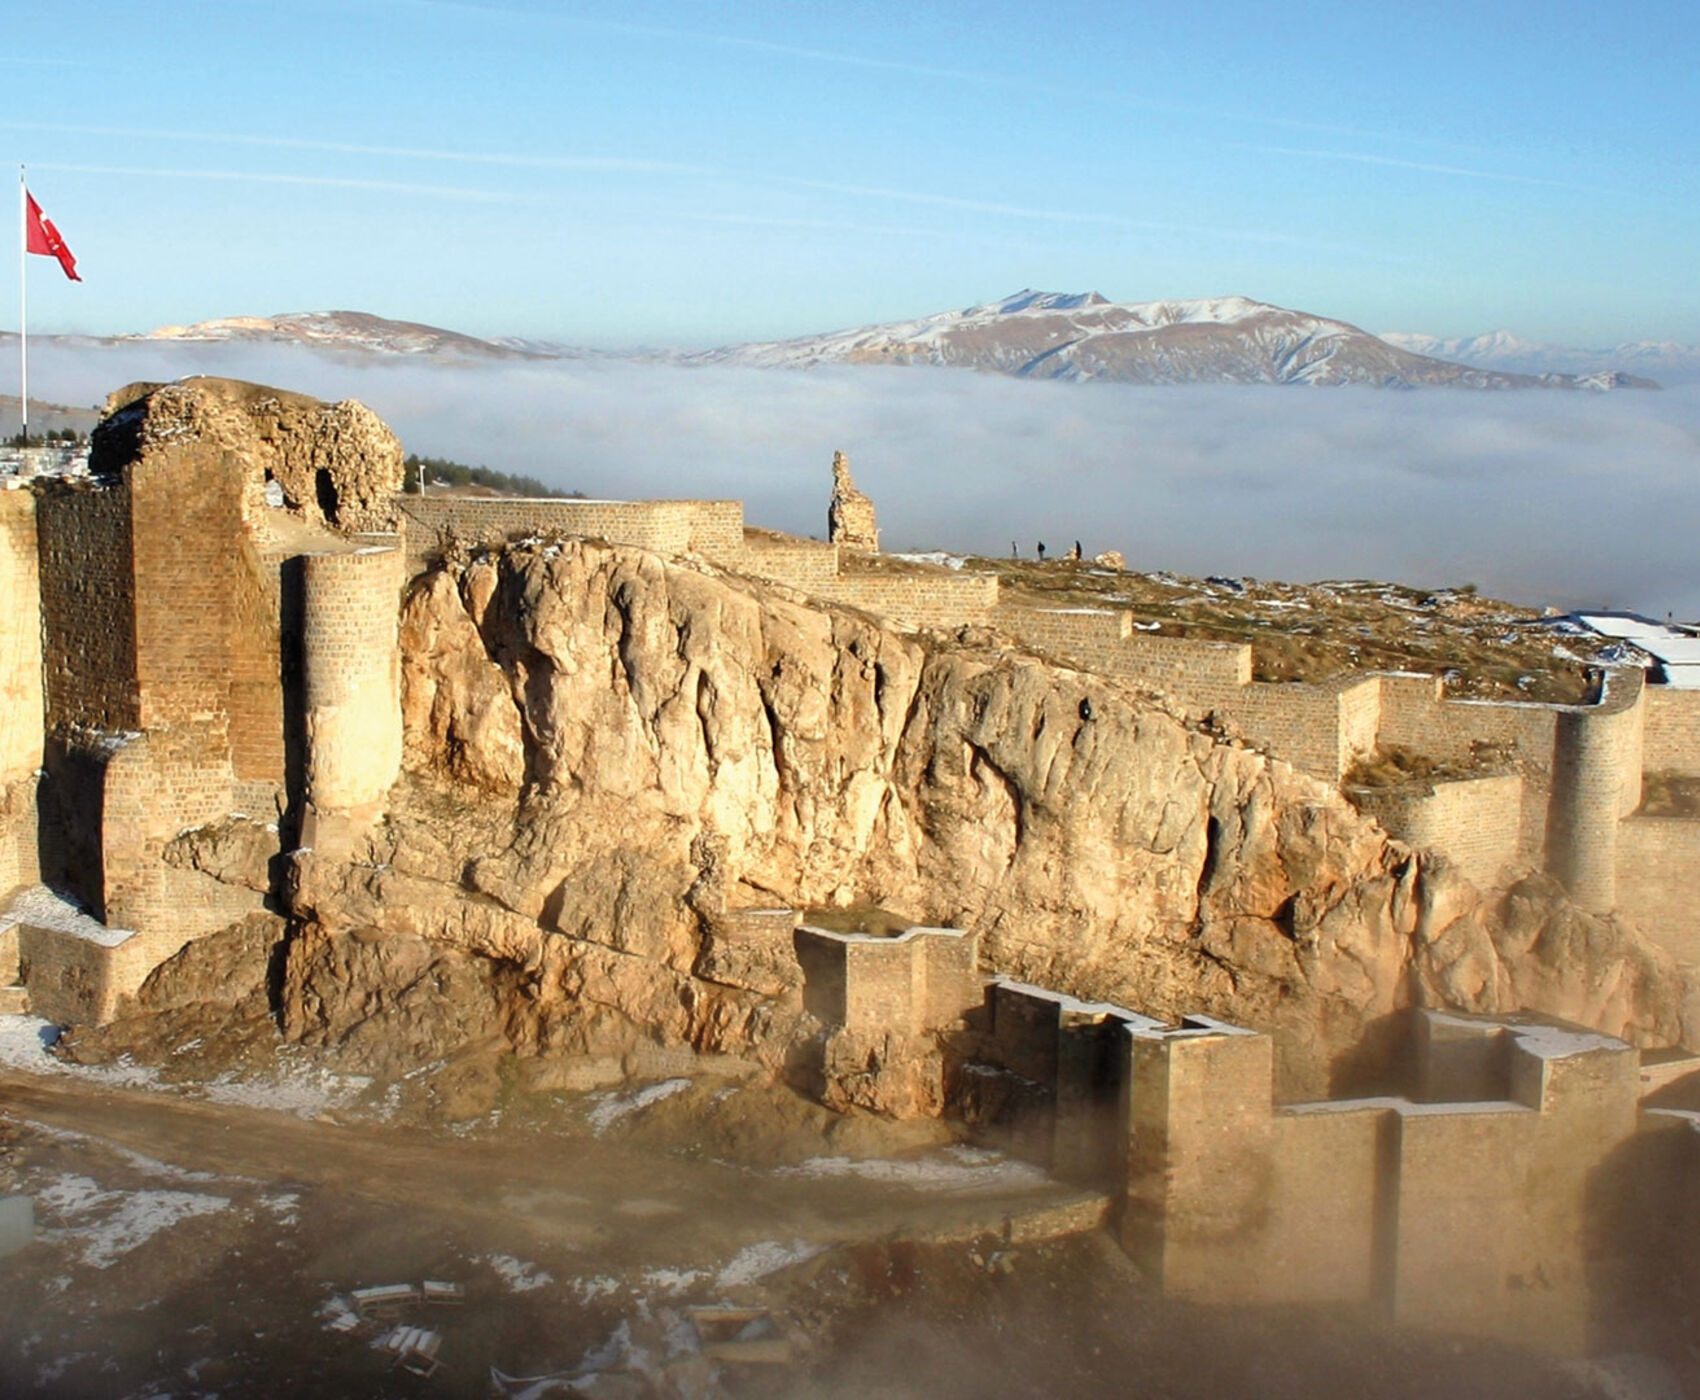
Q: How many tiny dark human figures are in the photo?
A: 3